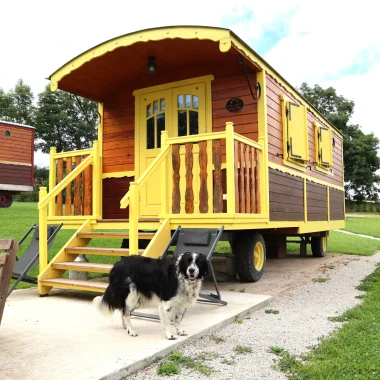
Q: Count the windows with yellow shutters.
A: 2